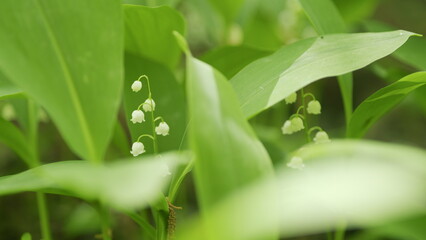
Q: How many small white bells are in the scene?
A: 11